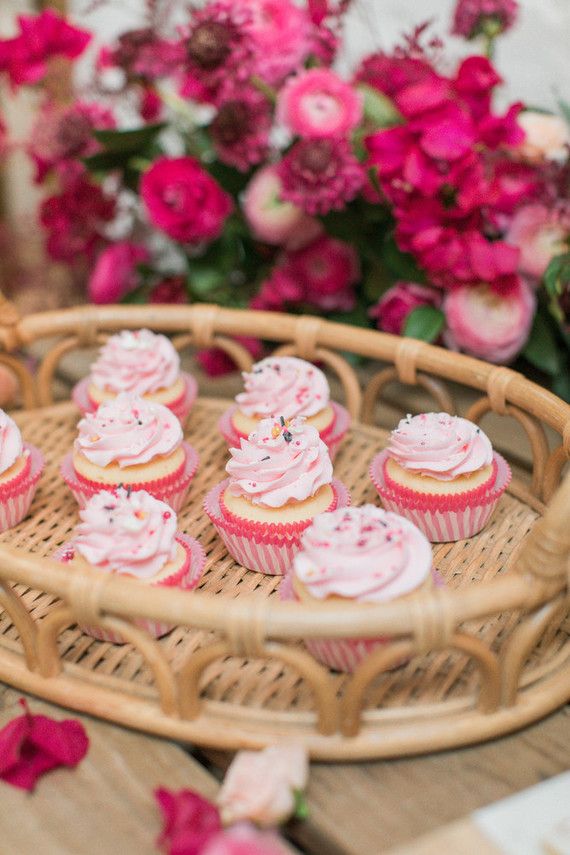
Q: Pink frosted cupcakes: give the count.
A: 8